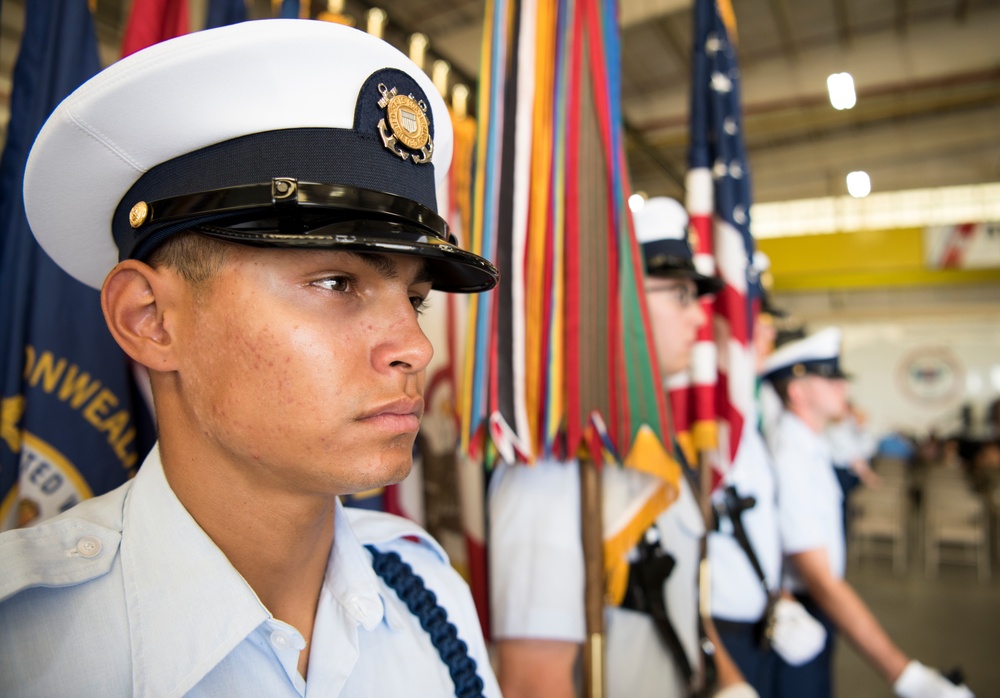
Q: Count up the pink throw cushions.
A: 0